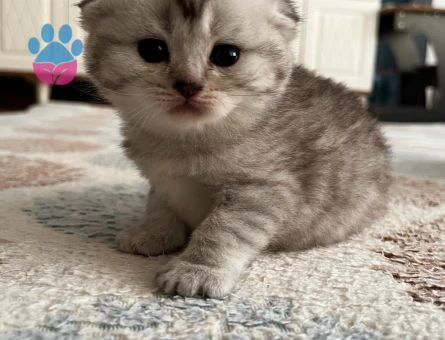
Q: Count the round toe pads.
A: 4